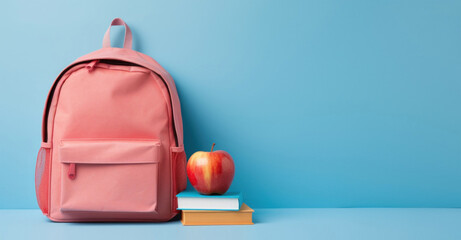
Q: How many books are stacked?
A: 2